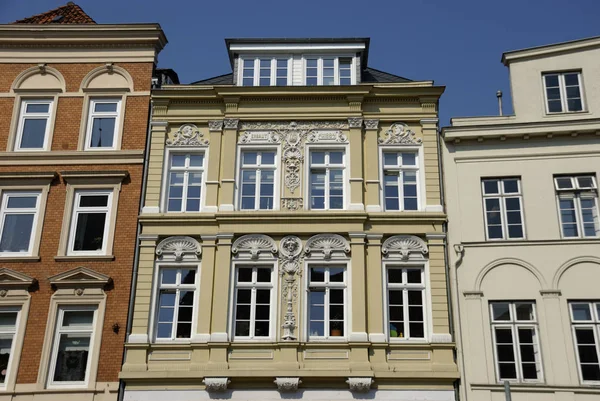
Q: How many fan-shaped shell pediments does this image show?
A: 4